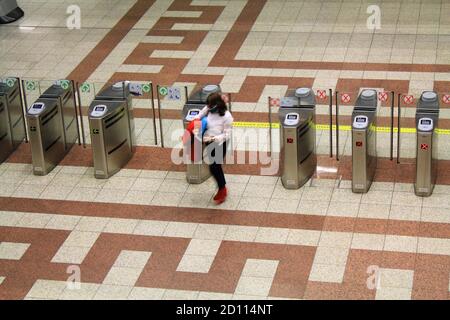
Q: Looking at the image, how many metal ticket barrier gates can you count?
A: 7